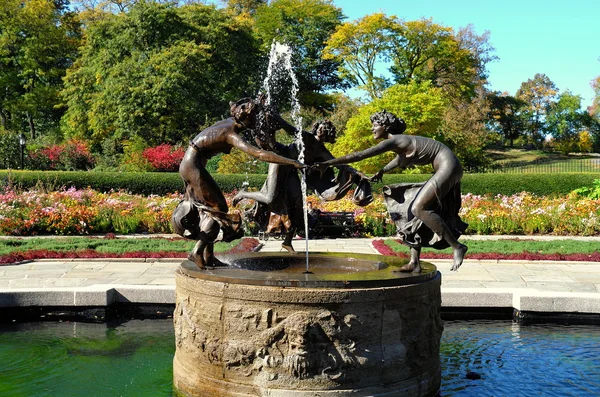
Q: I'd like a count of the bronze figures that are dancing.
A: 3